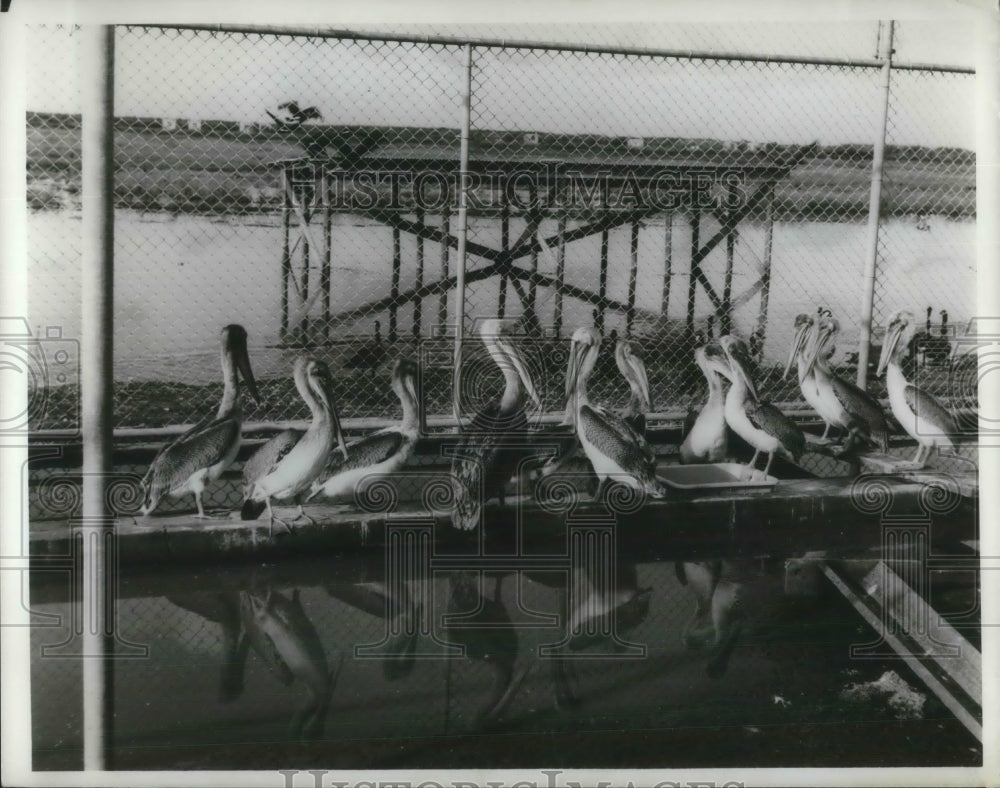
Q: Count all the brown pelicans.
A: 11